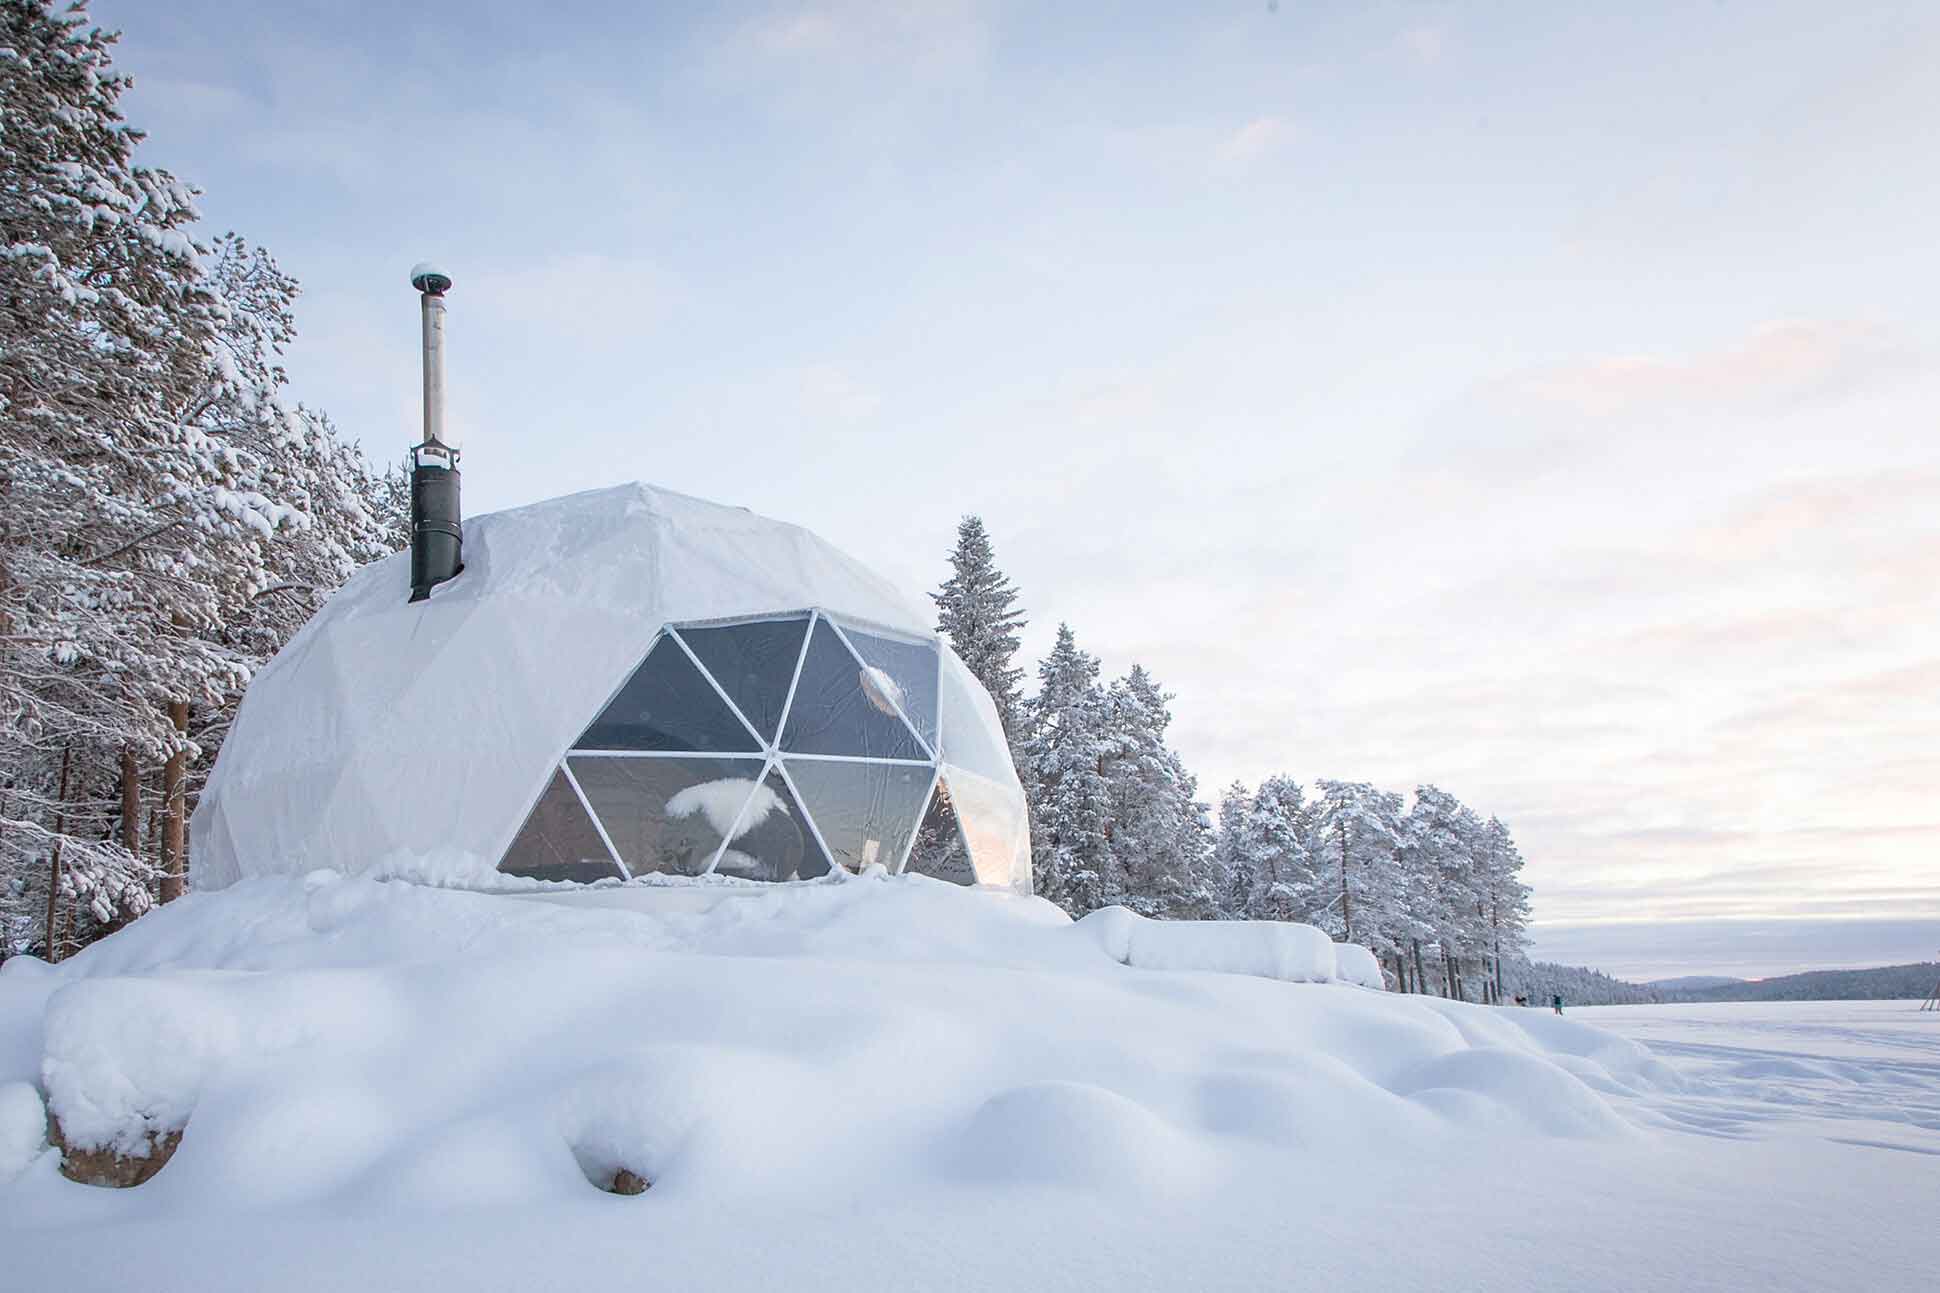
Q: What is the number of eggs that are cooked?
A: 0